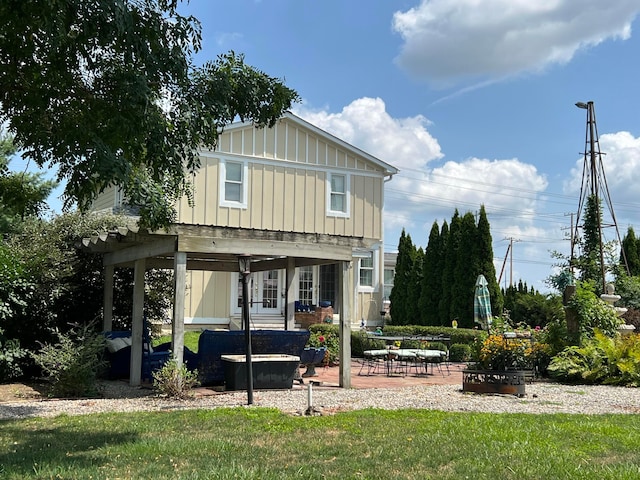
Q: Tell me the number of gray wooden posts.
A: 5